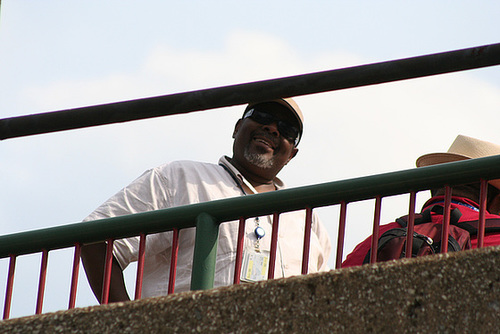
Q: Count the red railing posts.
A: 14